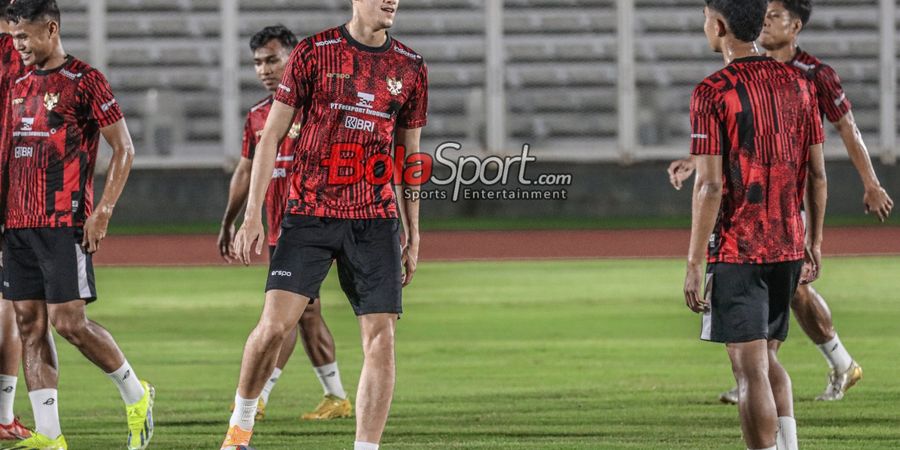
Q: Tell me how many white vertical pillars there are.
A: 5